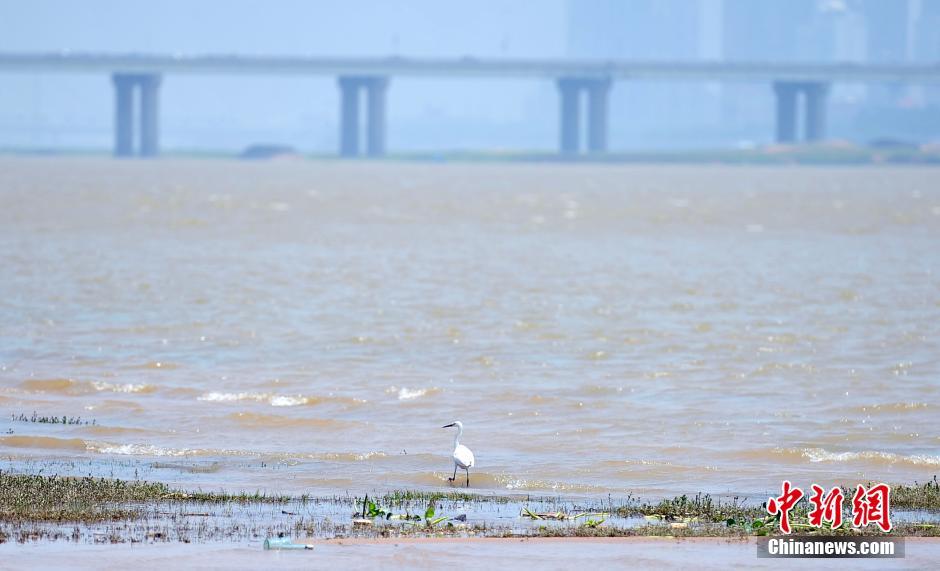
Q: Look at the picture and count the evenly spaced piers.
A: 4